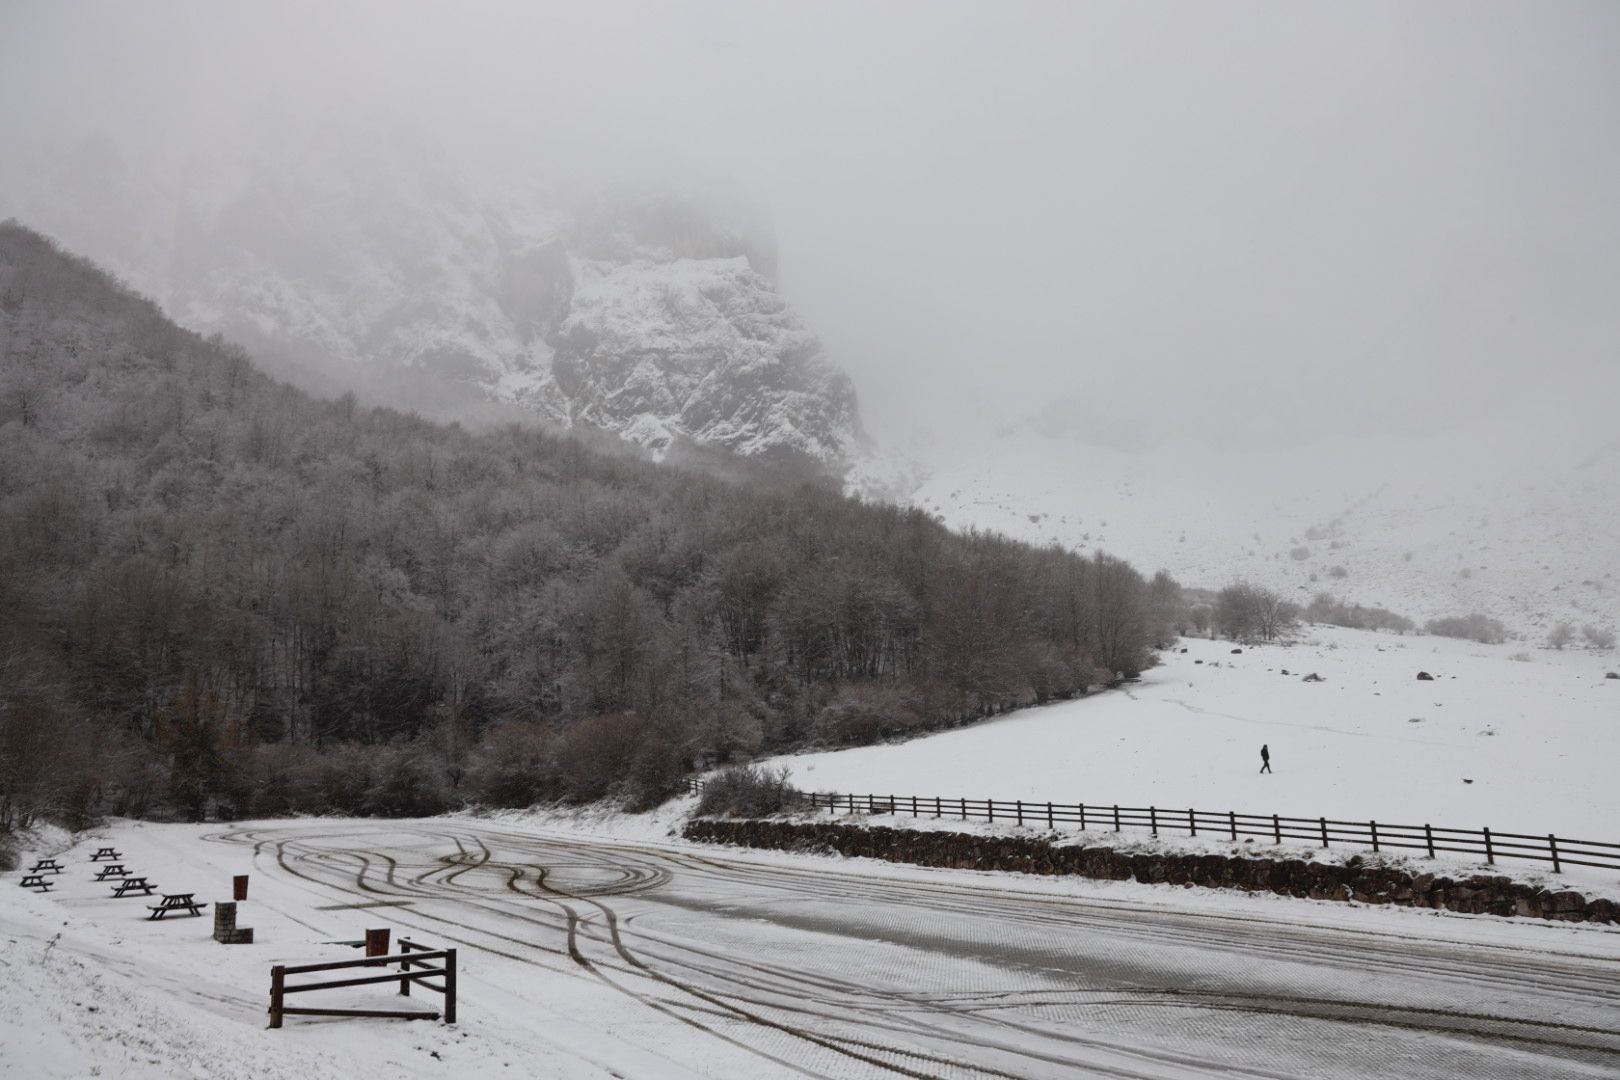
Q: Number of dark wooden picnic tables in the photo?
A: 6